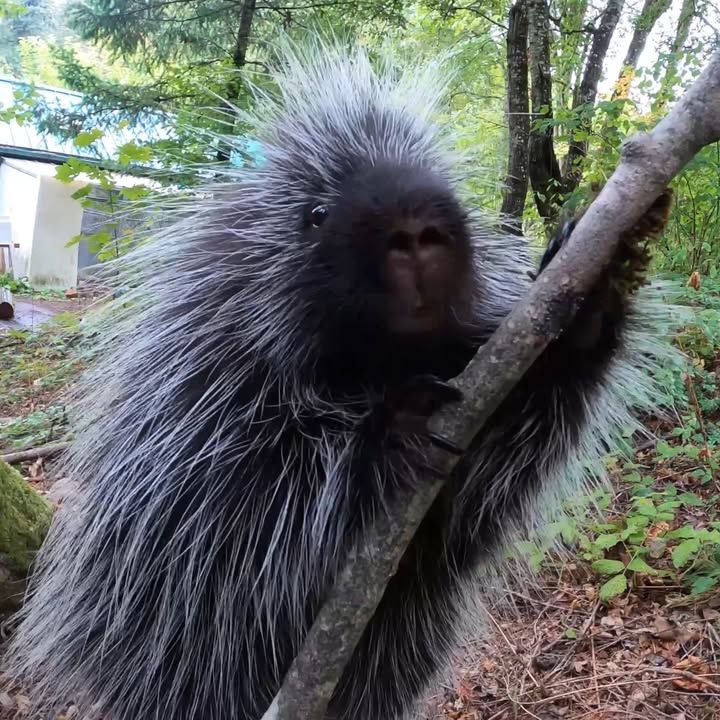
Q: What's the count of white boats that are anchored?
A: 0